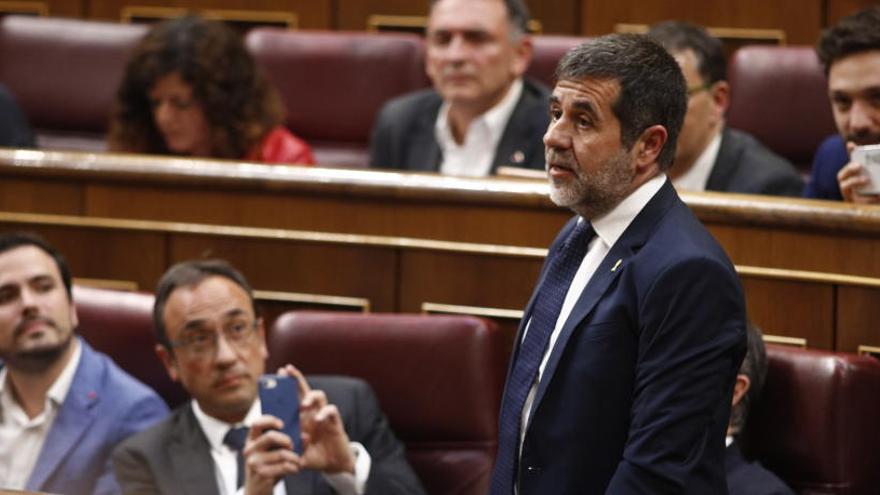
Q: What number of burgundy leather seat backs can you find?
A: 7